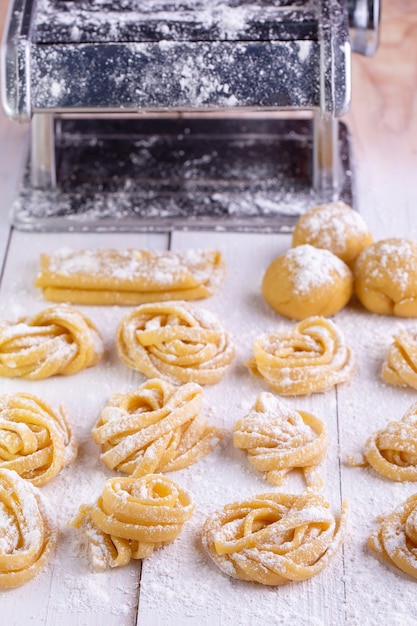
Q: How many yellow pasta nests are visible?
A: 12